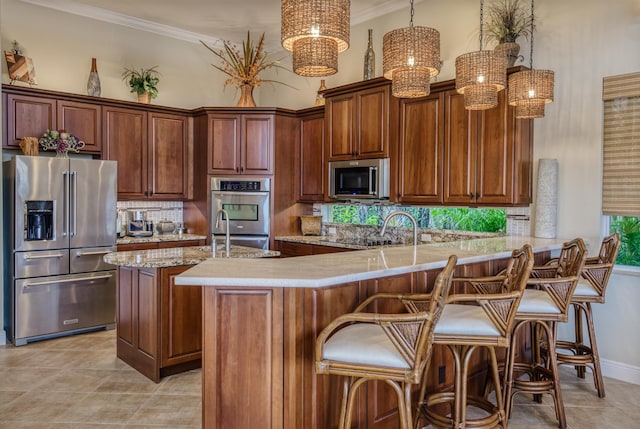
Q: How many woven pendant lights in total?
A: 4